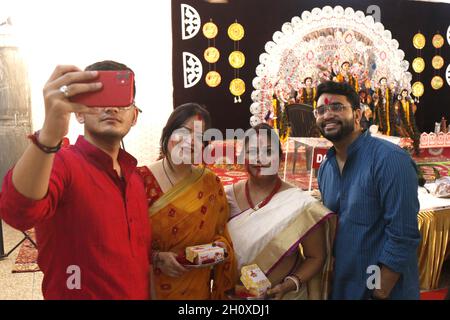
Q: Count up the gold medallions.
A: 12